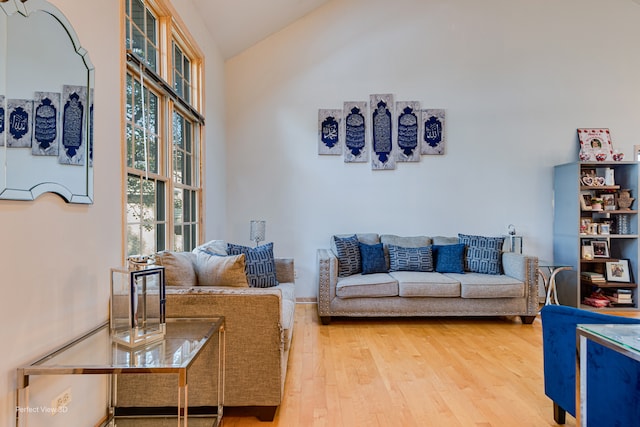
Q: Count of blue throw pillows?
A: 6